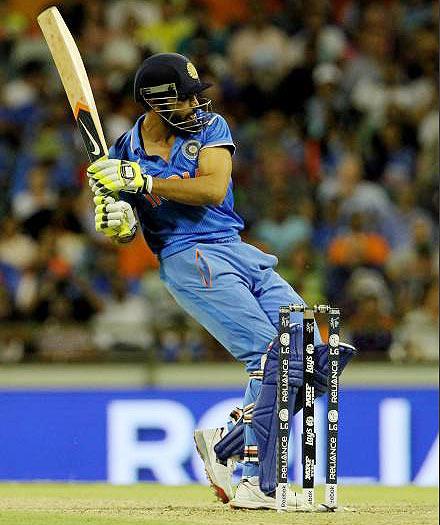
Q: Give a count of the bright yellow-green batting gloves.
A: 2